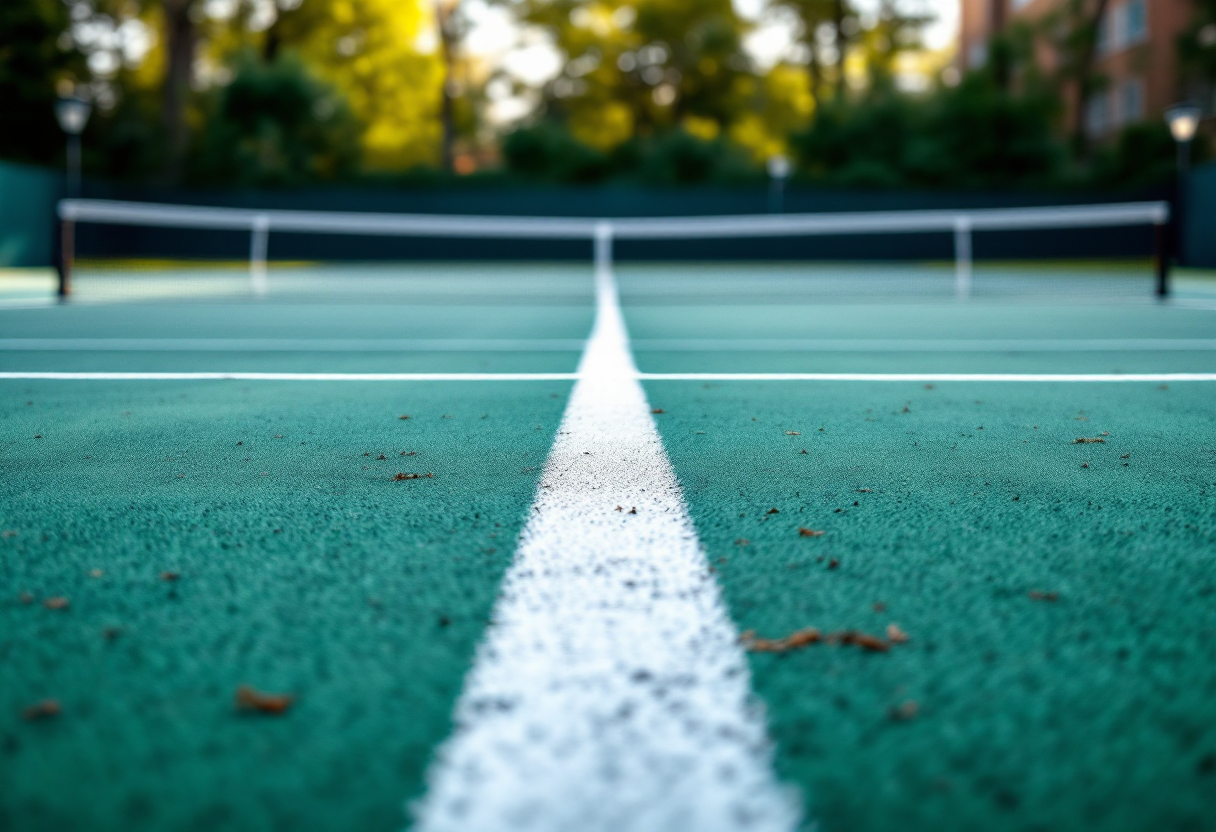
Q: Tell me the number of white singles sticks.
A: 2